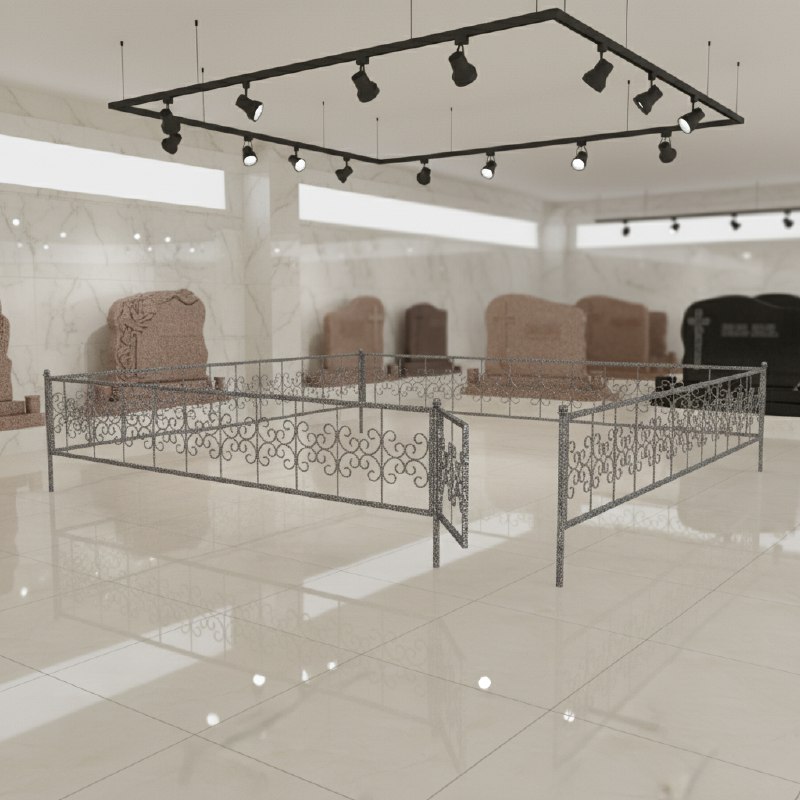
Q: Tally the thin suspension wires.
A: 13